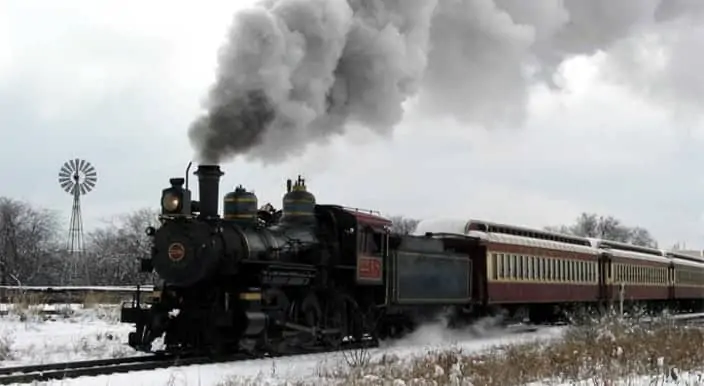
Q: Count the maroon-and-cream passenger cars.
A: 3